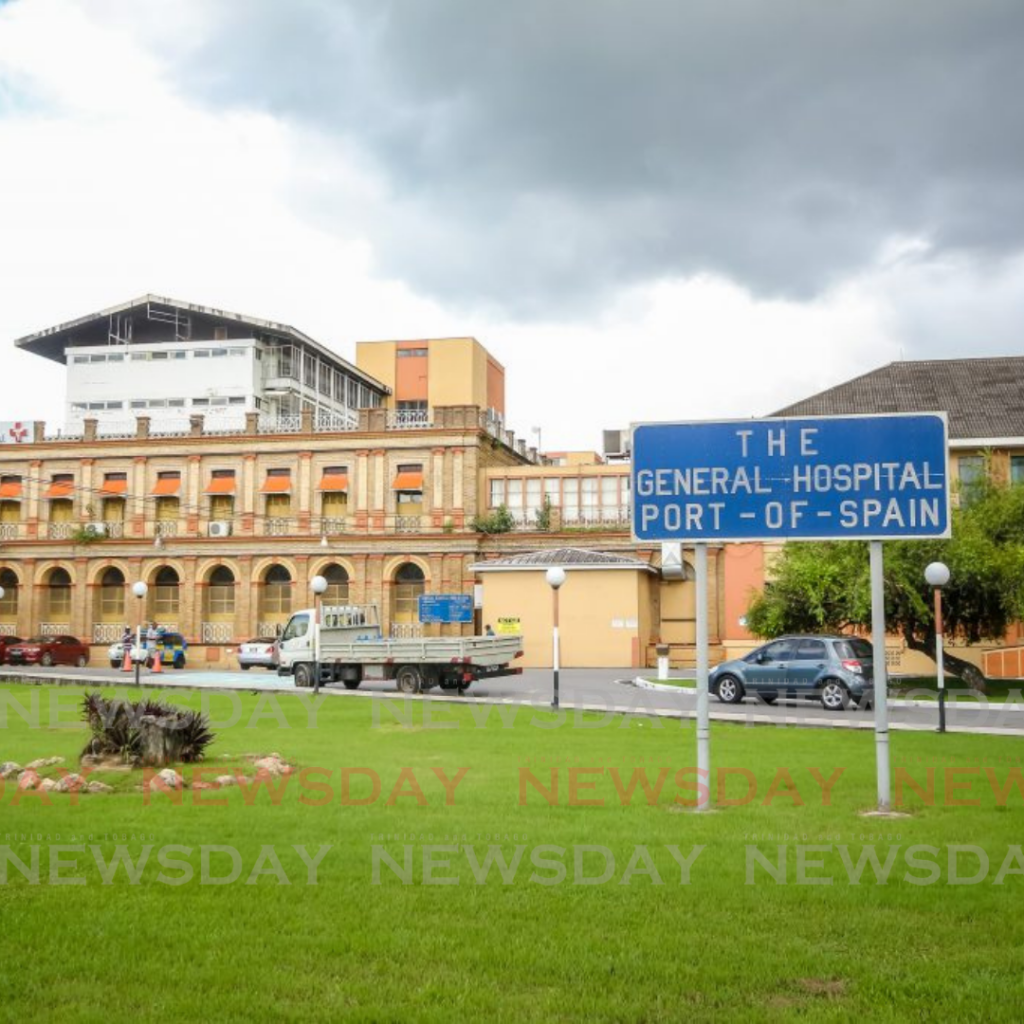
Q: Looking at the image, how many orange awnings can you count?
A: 8